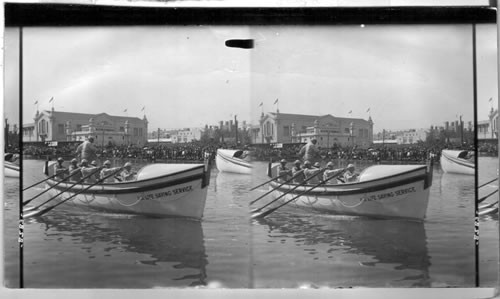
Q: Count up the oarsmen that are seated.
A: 6